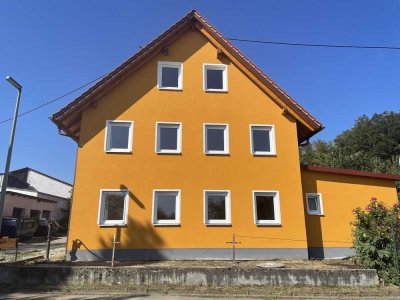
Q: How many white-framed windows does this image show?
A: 11